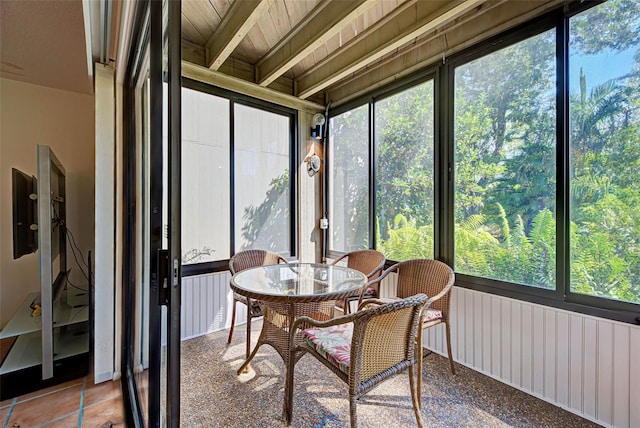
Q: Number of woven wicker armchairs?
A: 4